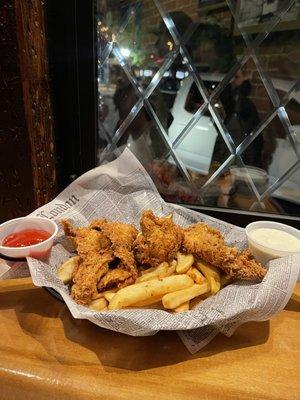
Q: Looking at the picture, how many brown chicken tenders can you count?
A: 4